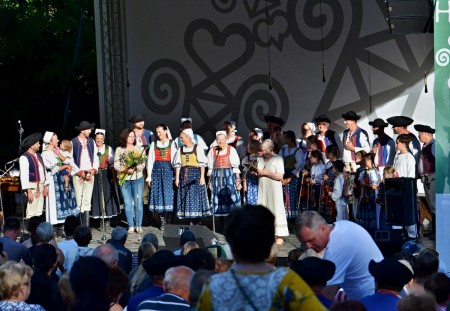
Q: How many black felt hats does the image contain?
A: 12